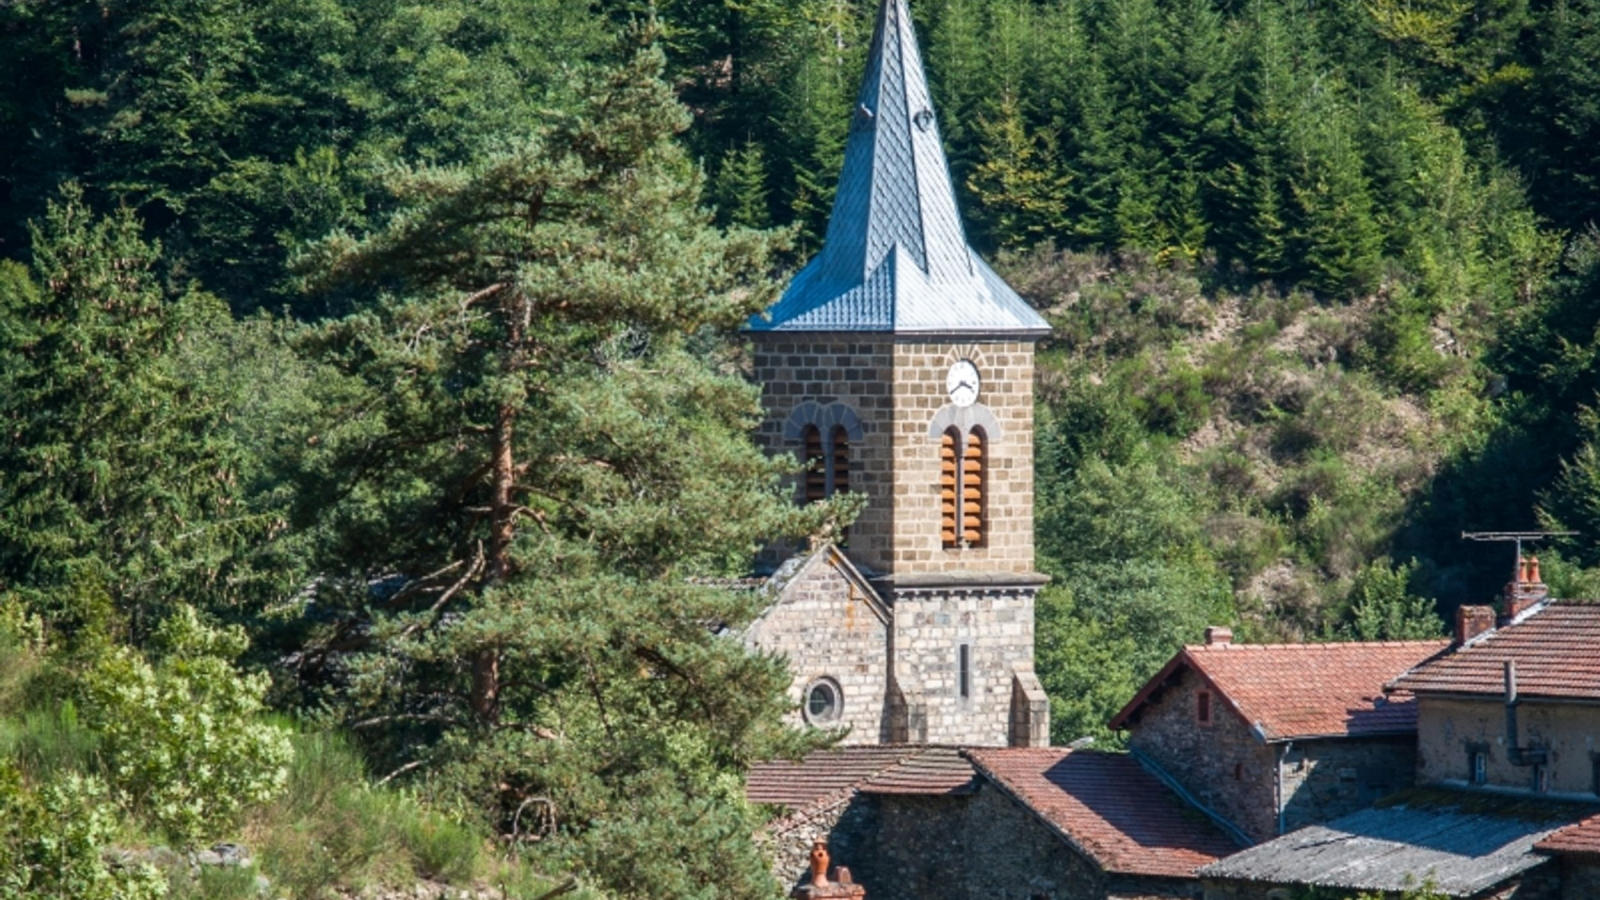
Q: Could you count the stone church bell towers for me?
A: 1